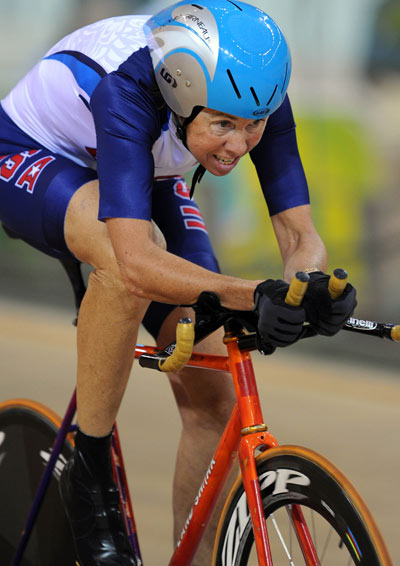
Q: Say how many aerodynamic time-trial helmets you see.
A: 1